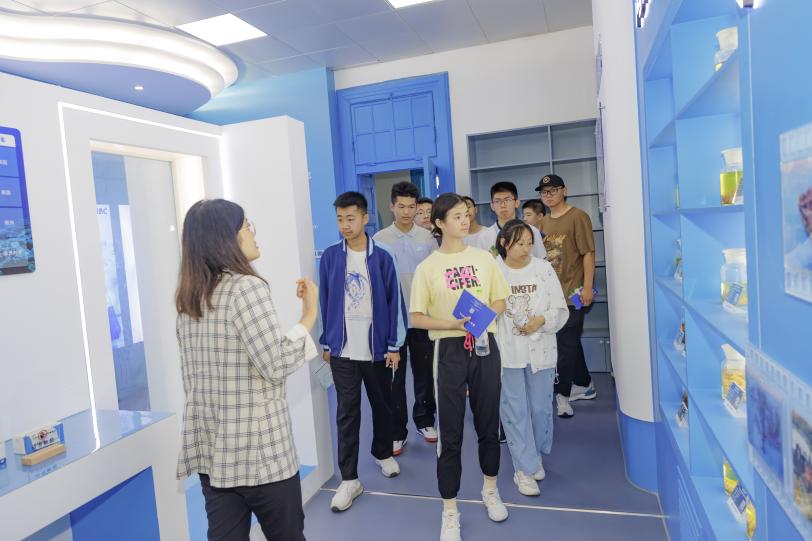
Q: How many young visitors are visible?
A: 9